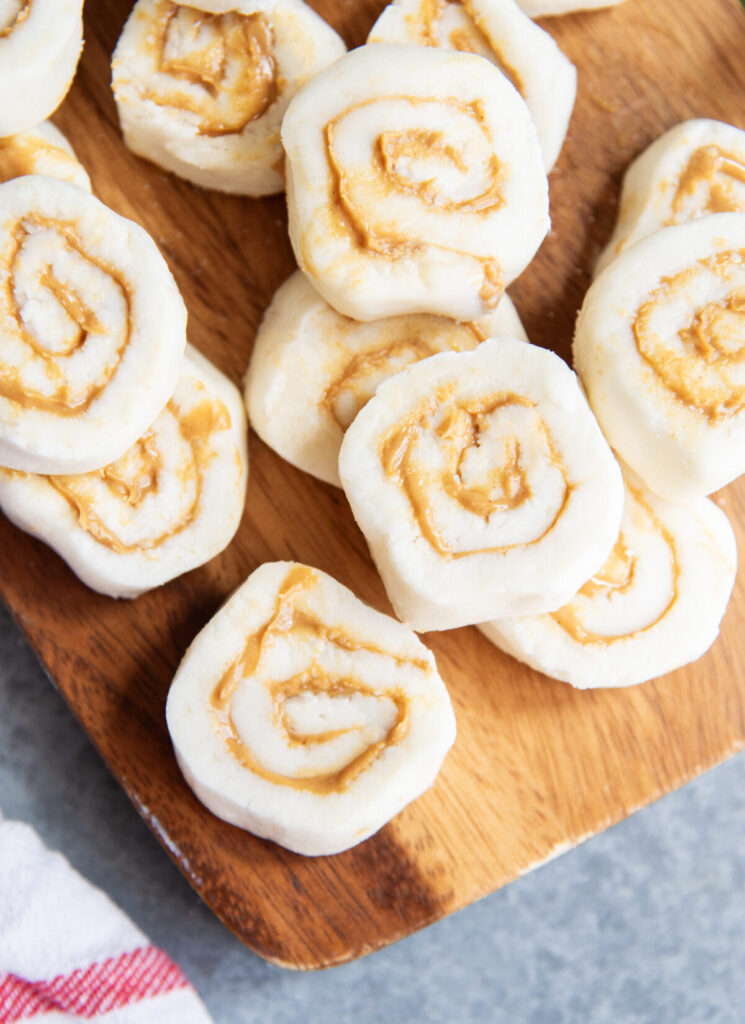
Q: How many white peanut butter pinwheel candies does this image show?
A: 15